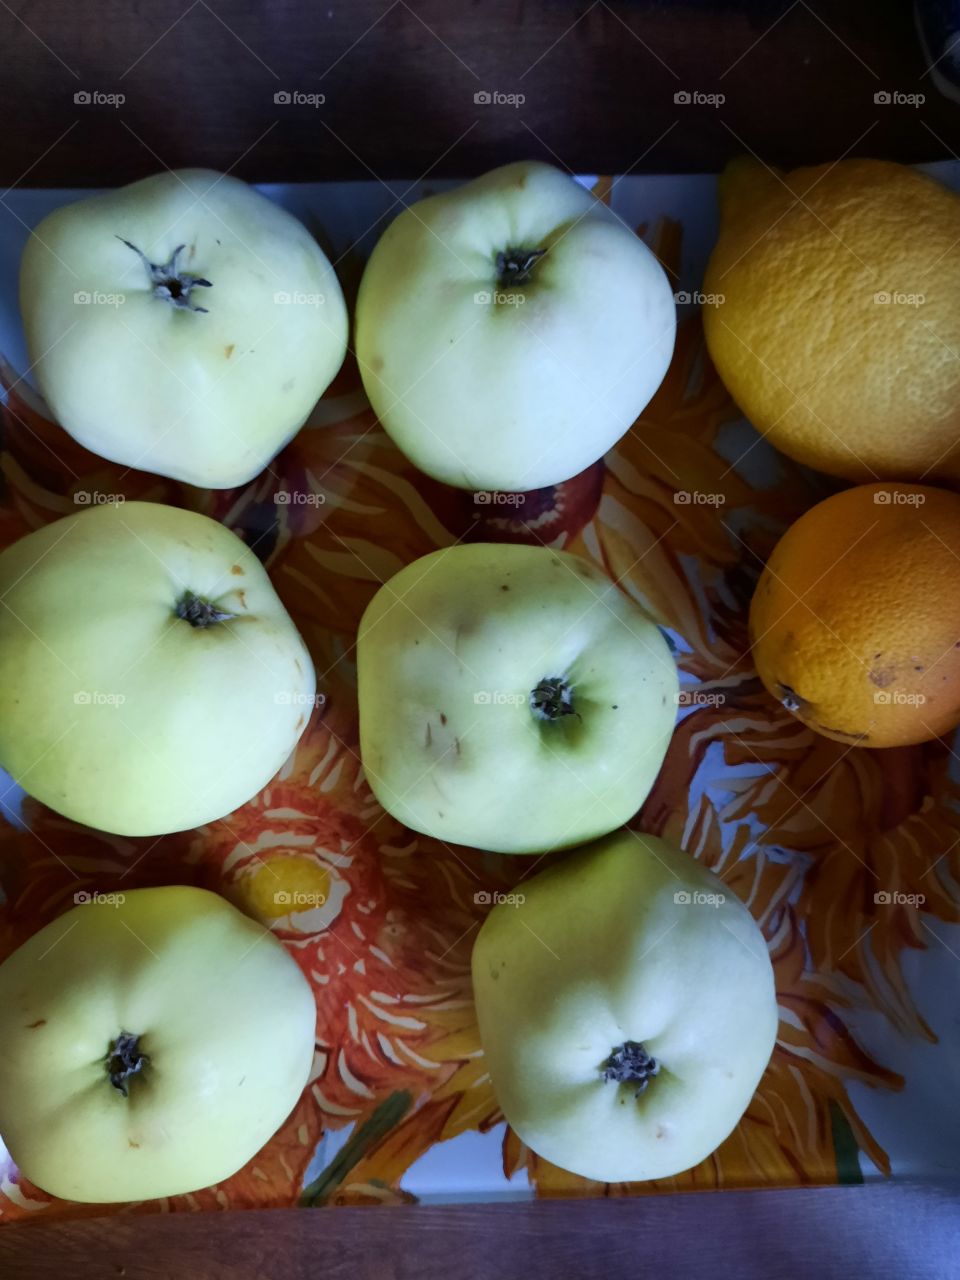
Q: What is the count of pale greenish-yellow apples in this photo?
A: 6